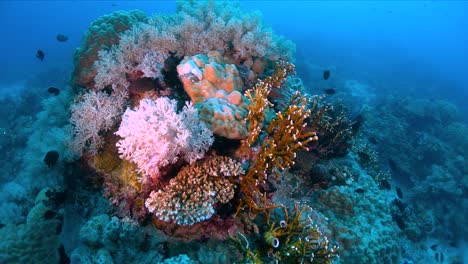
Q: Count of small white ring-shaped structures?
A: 2